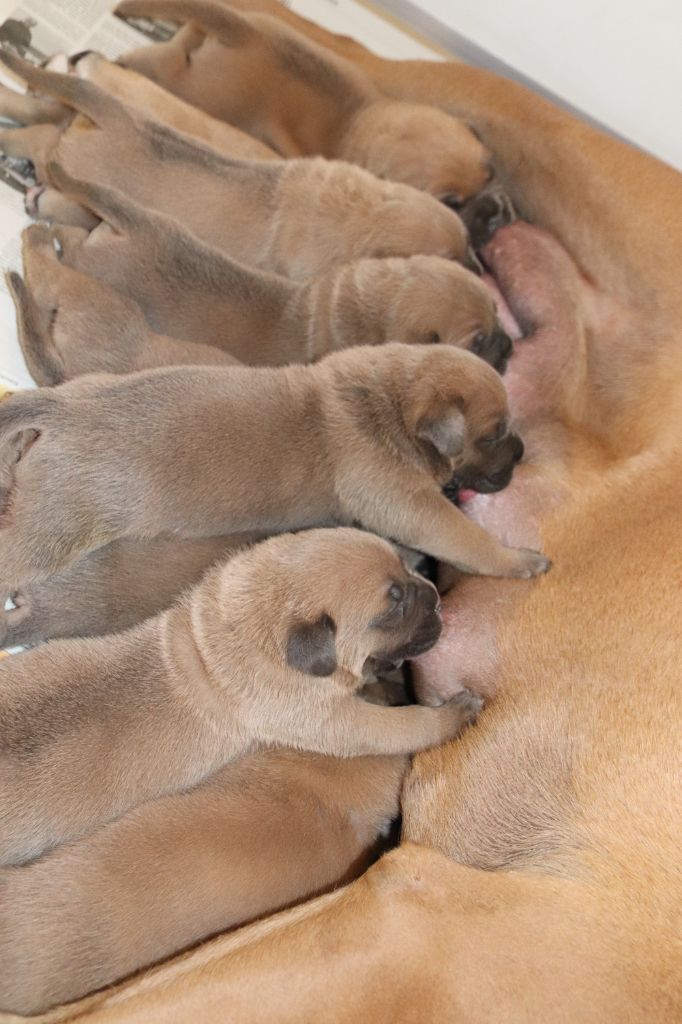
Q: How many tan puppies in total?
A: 8